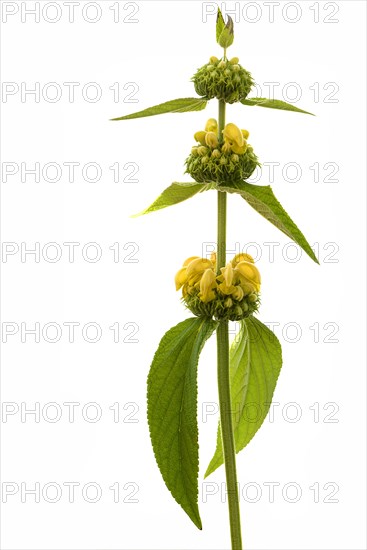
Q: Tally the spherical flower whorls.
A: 3